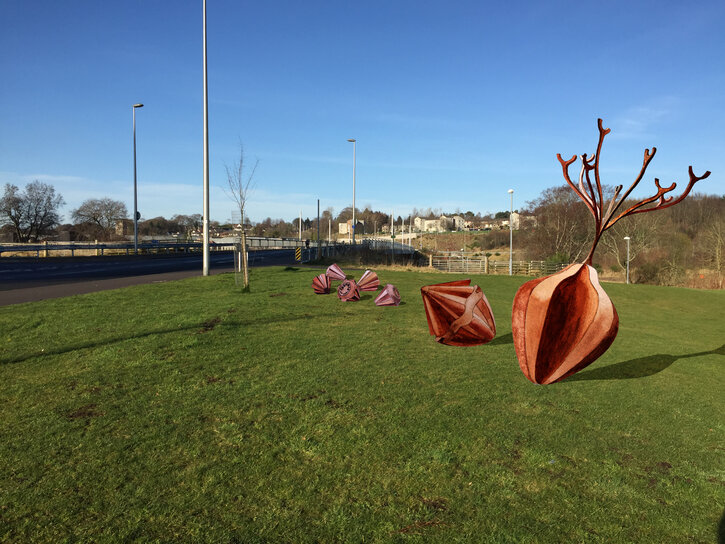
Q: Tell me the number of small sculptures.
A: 5